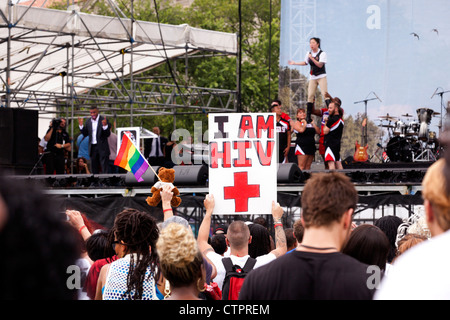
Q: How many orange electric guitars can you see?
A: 1